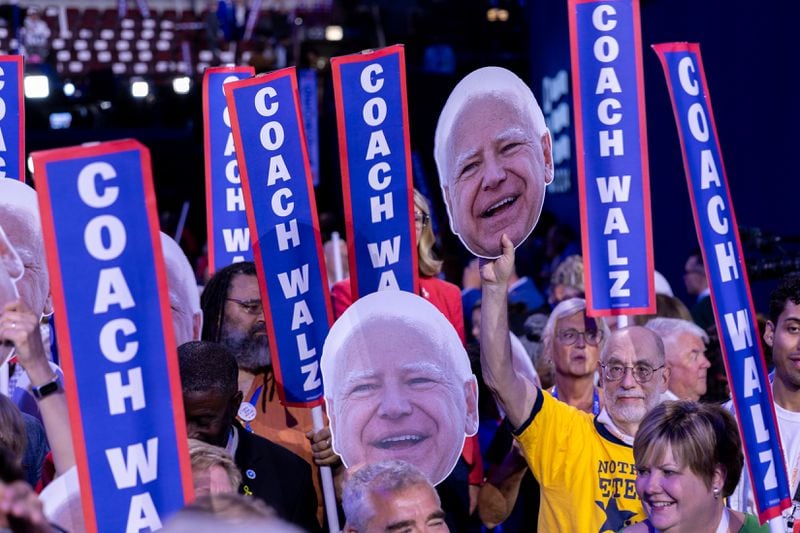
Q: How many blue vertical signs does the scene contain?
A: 7